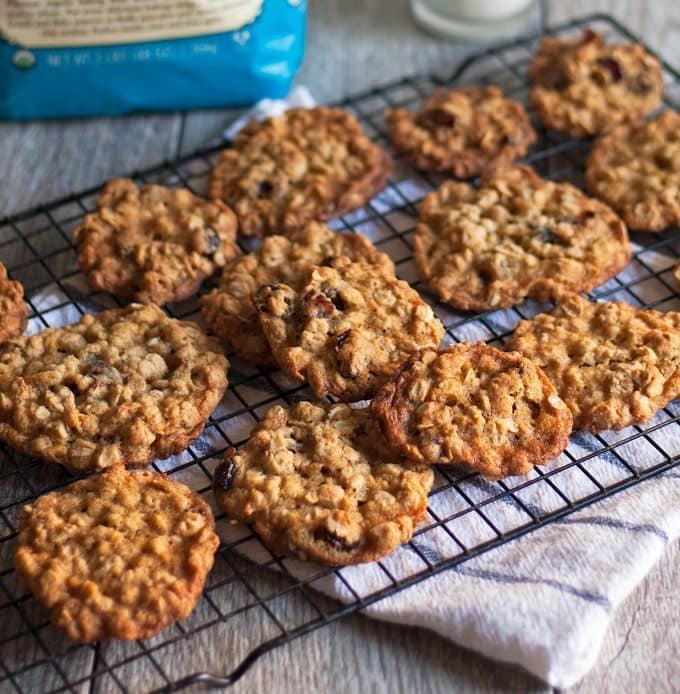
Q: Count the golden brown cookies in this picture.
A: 14